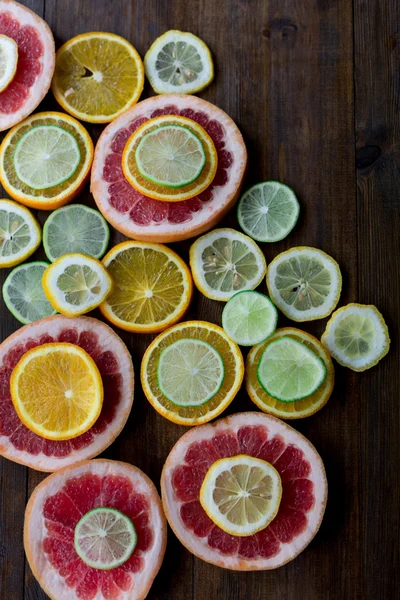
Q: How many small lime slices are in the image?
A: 9